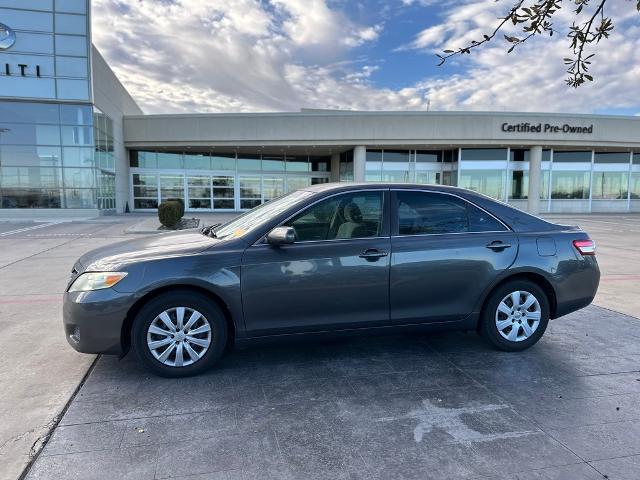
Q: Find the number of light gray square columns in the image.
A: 2